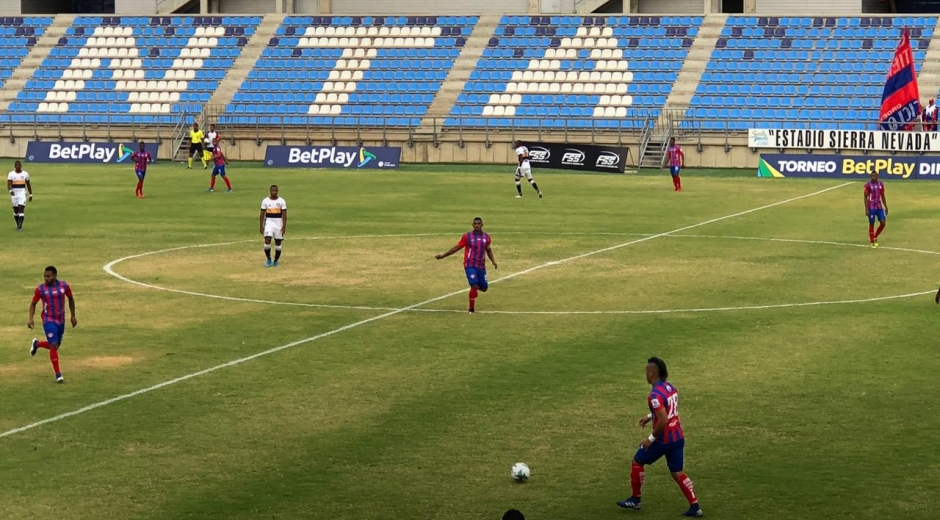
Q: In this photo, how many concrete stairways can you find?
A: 5